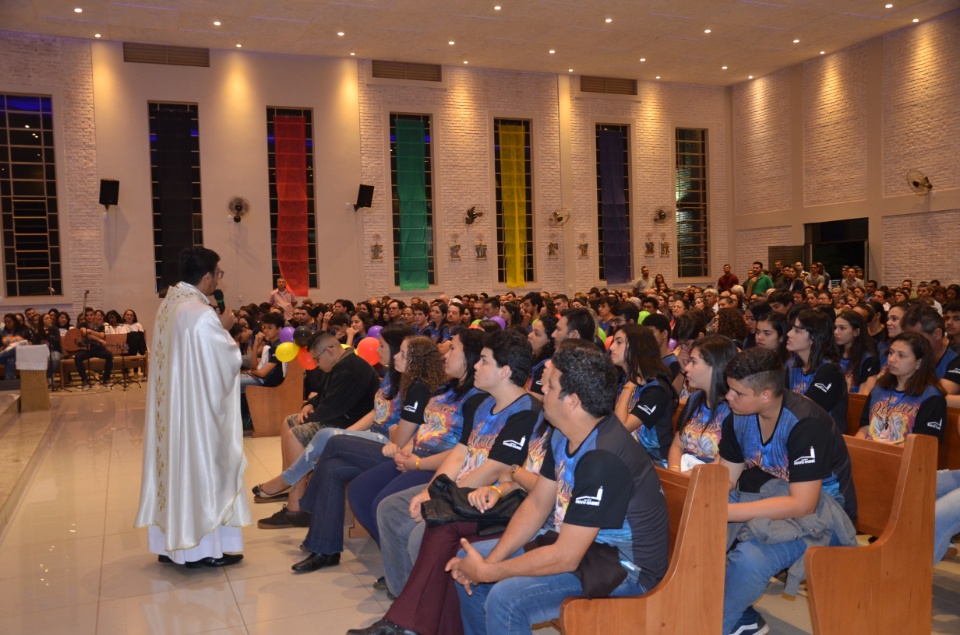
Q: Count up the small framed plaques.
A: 7